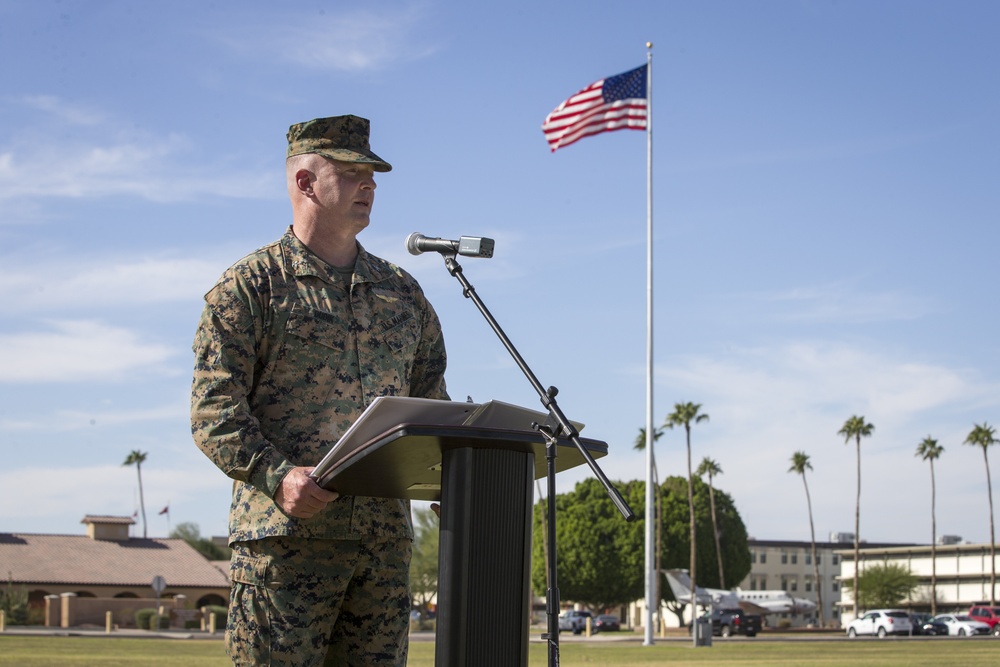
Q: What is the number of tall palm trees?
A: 8